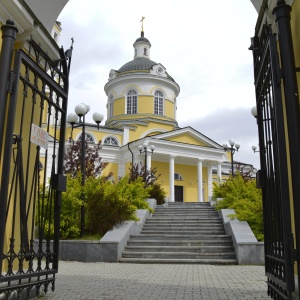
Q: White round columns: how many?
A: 4